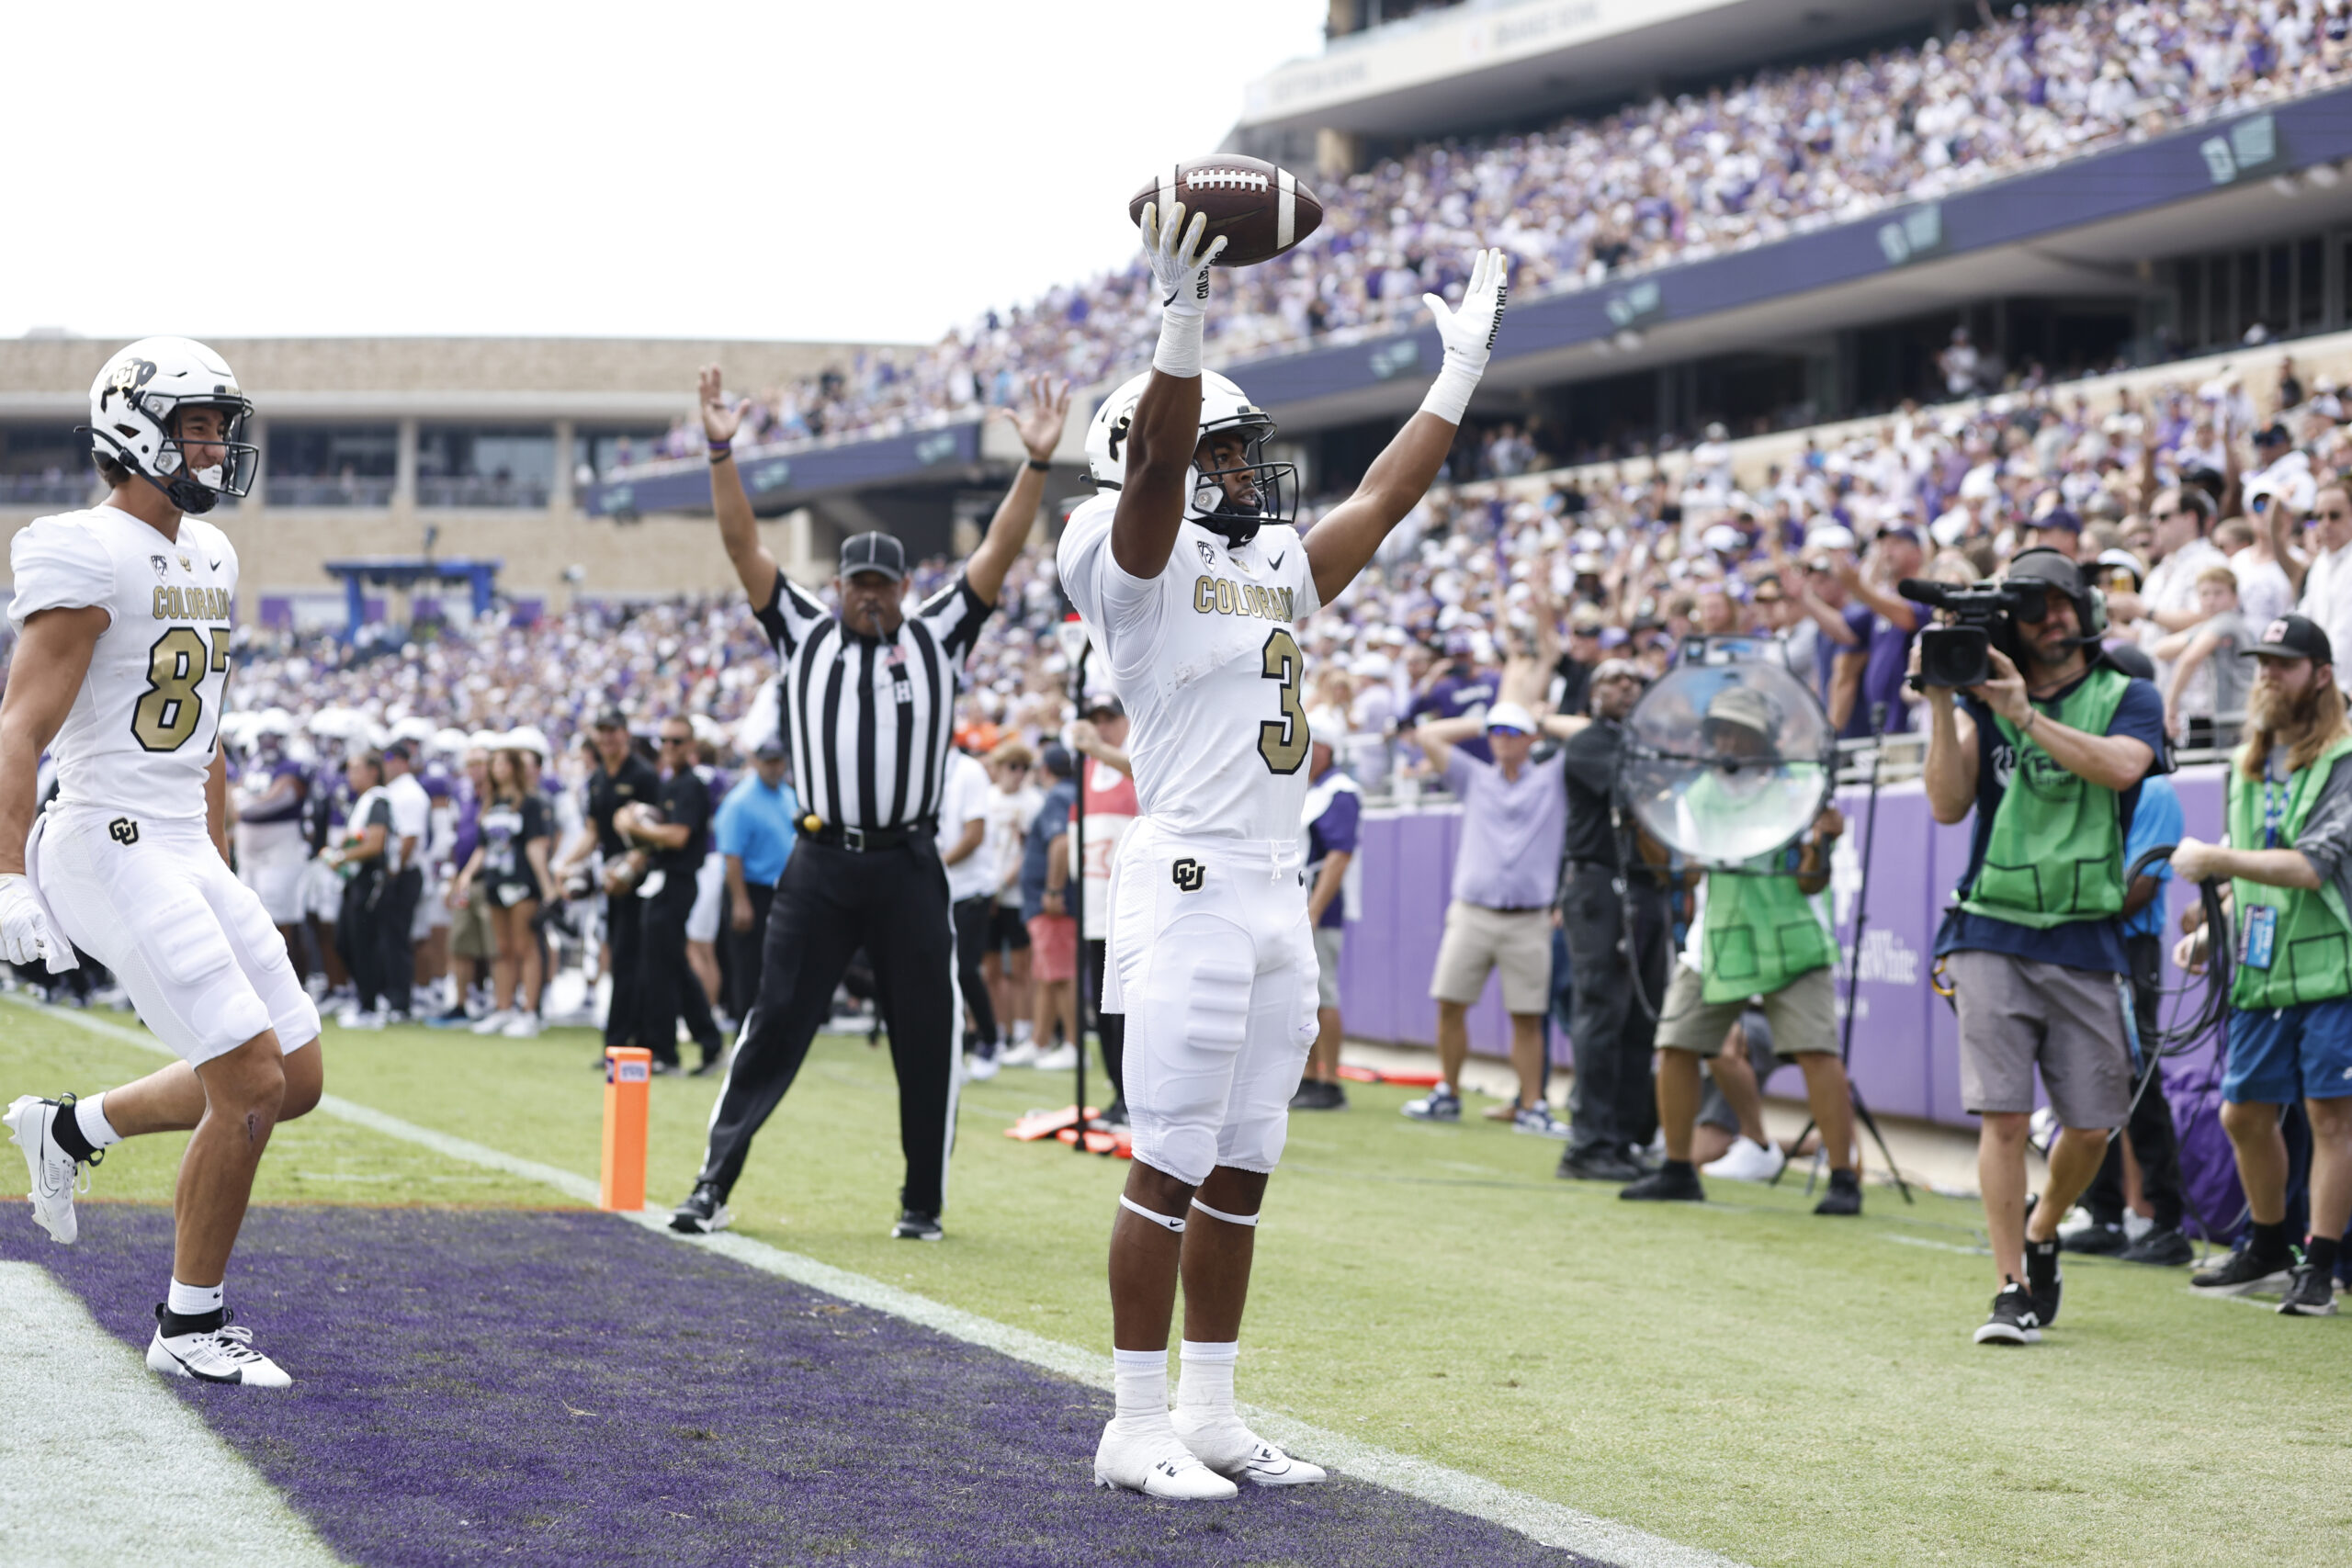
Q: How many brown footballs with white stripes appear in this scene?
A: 1